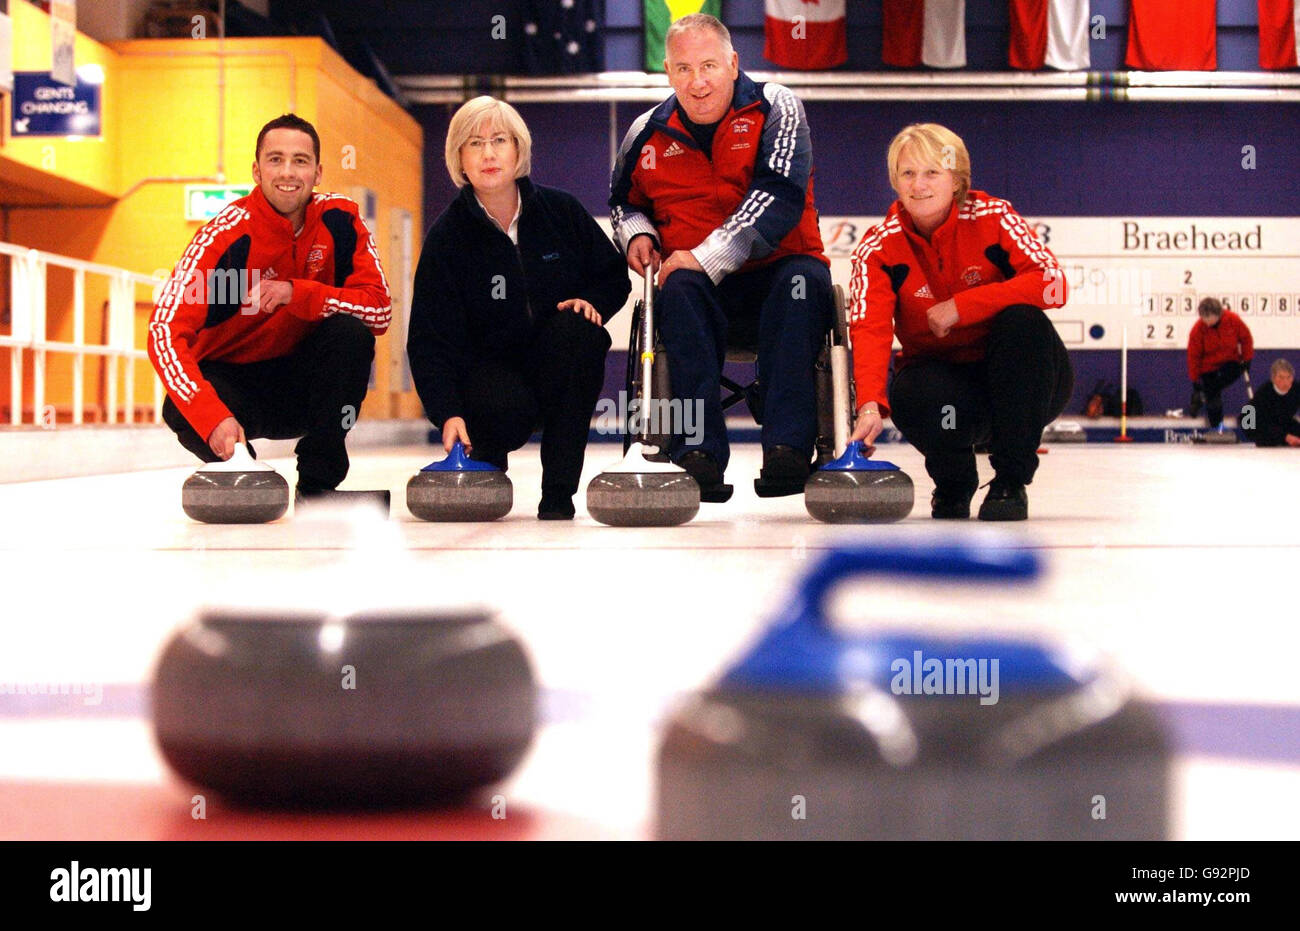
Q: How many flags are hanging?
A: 7